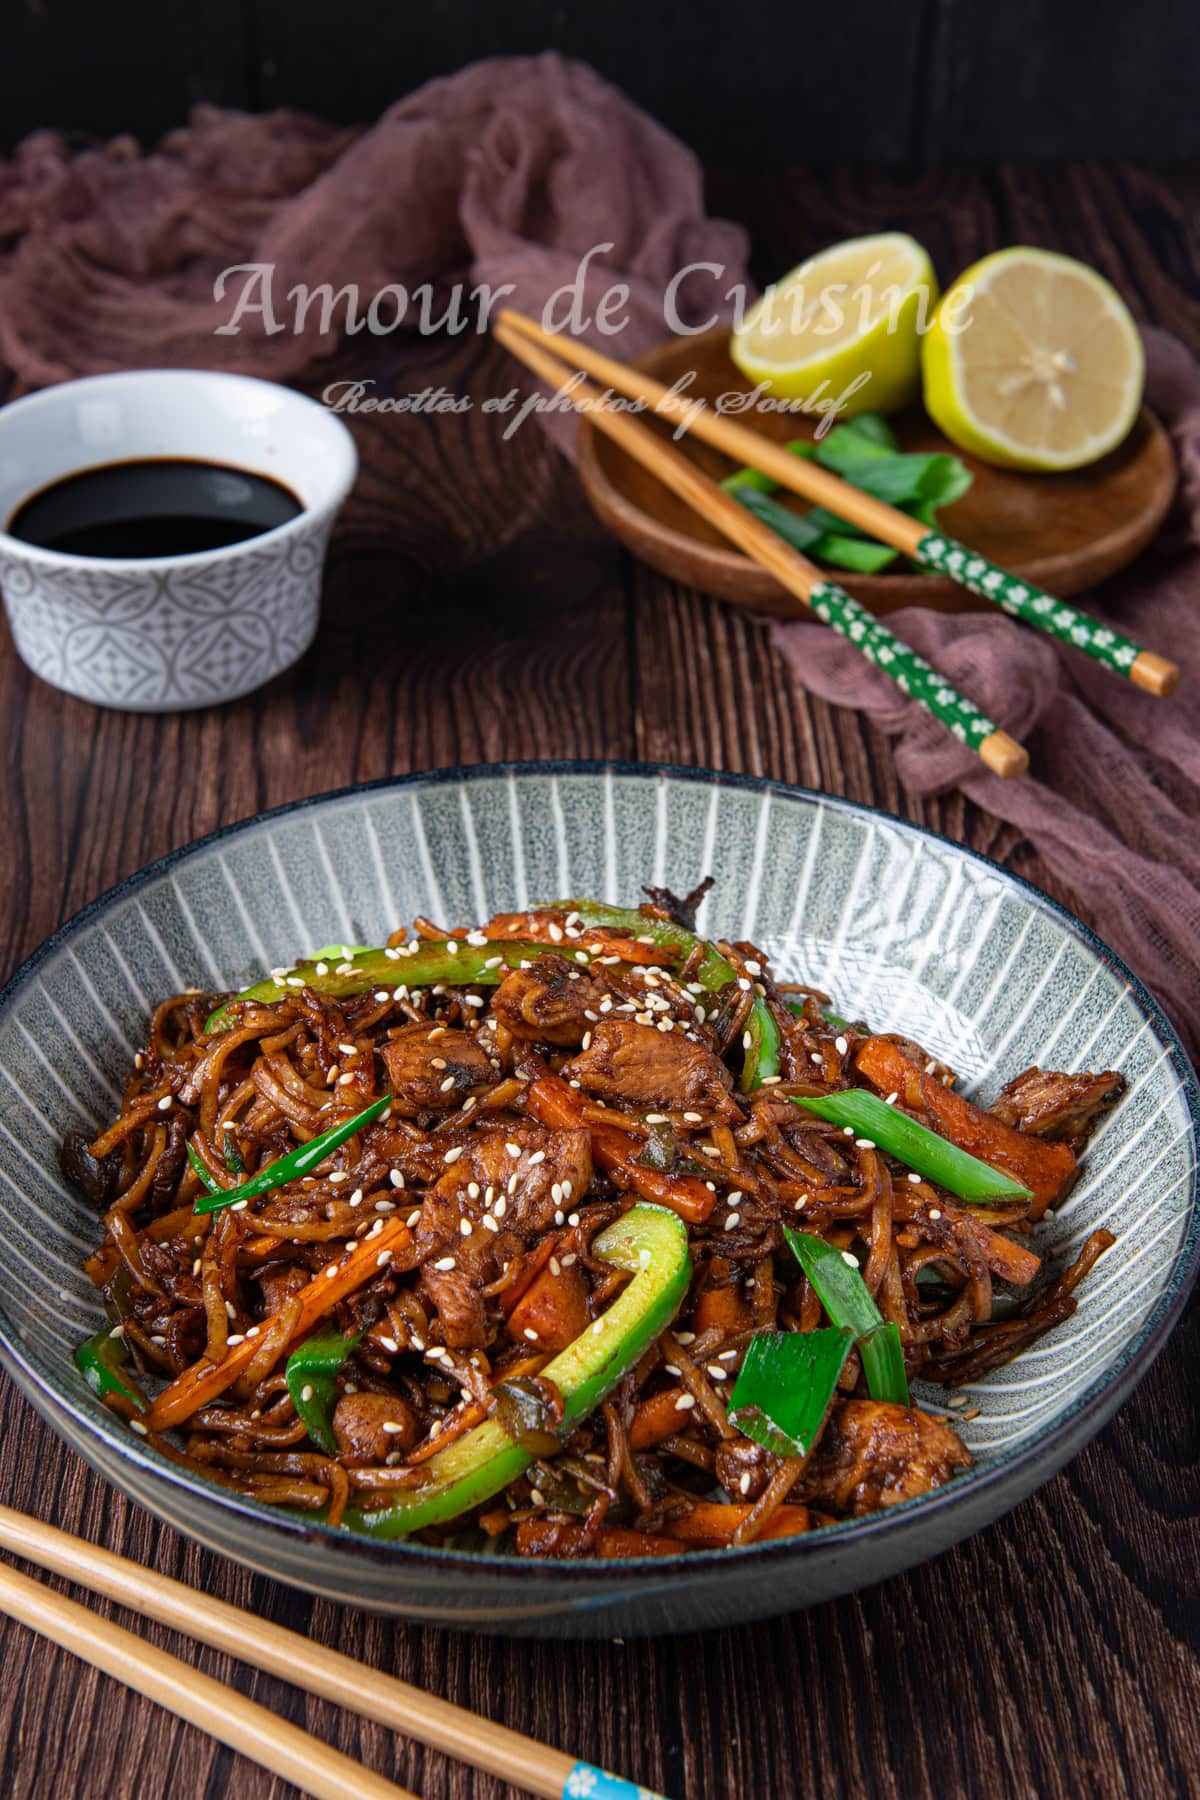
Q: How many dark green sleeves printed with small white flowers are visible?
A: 2